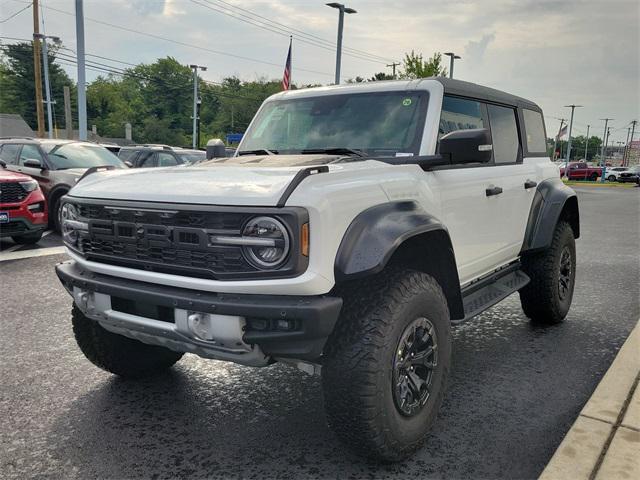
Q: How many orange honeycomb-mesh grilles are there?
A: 0